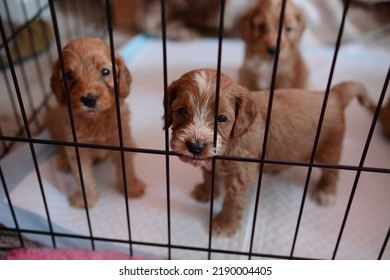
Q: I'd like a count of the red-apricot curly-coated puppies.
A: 3